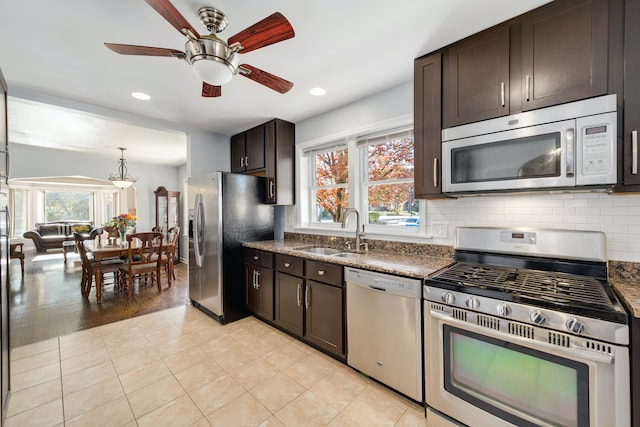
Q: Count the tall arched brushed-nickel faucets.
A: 1